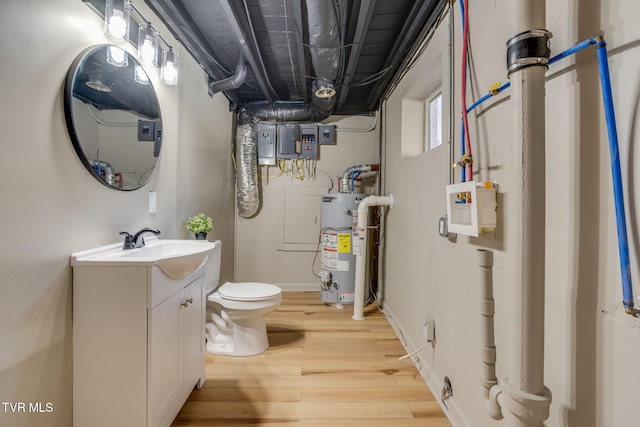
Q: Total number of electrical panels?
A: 4